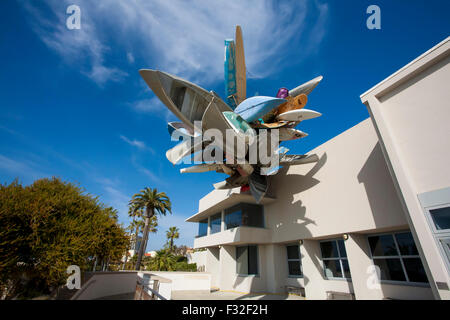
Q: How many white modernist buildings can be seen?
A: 1